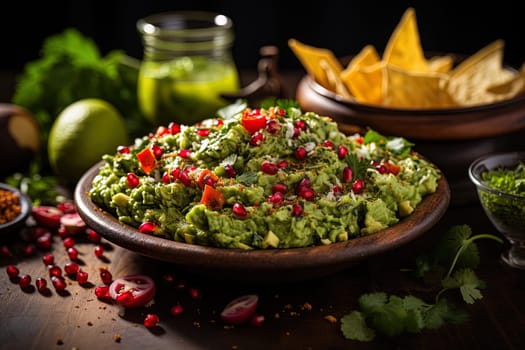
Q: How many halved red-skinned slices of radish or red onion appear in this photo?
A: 4